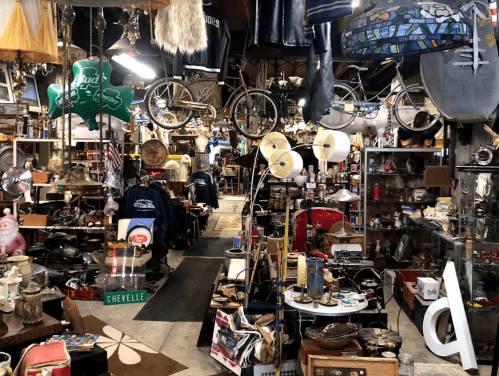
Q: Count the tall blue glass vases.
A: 1